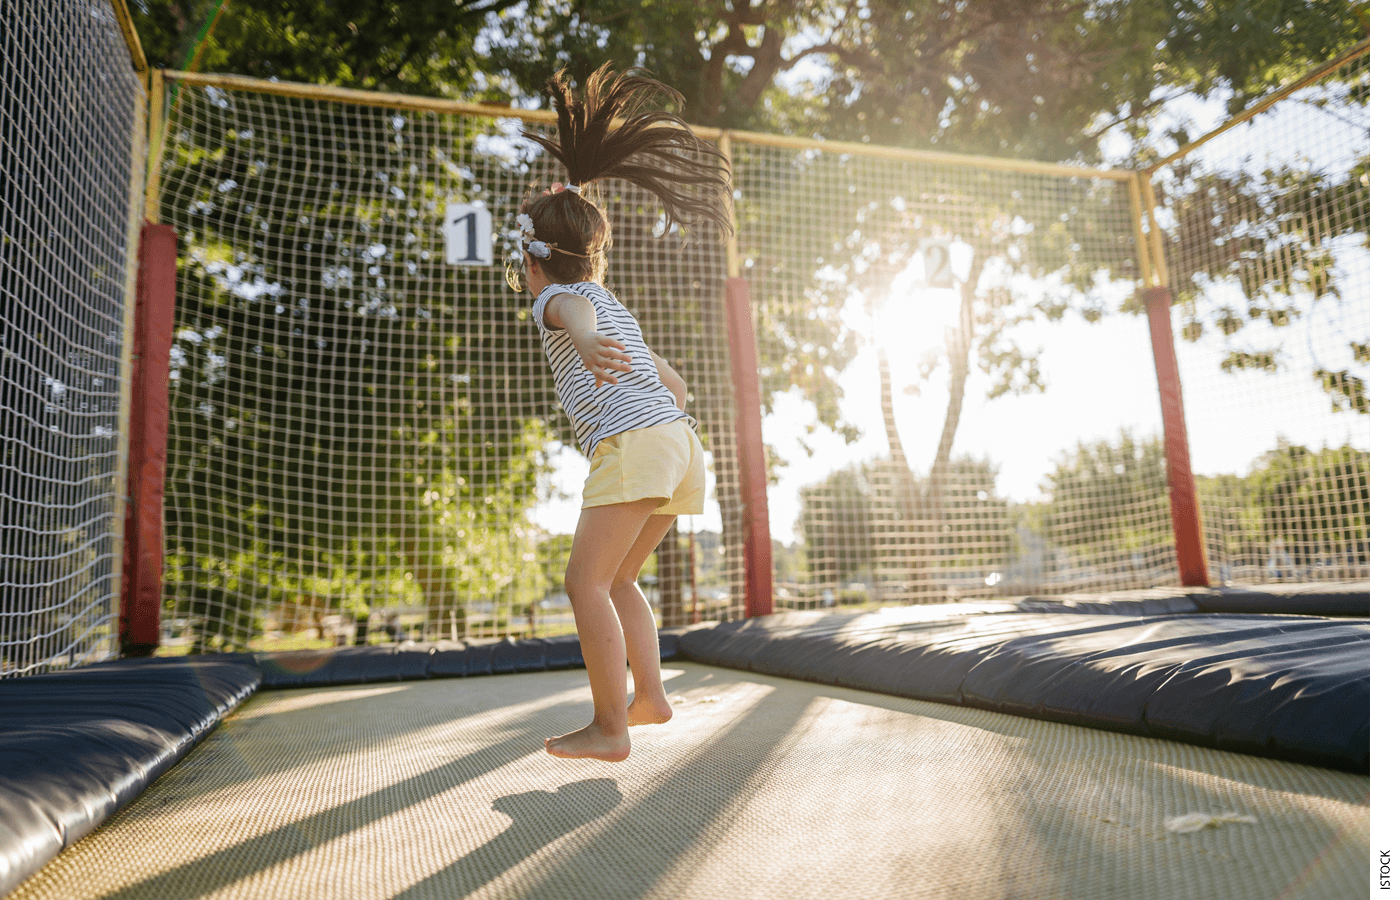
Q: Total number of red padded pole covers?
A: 3